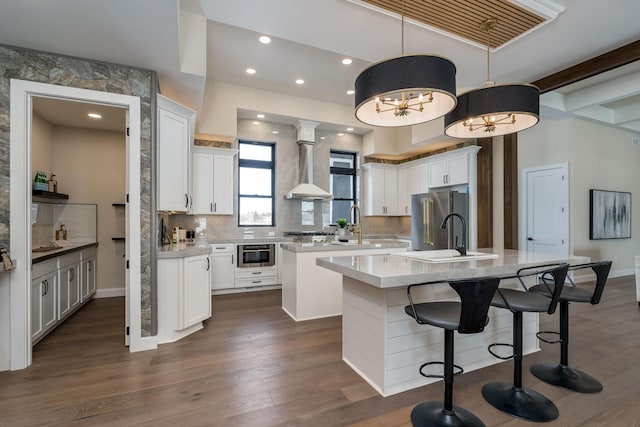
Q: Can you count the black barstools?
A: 3